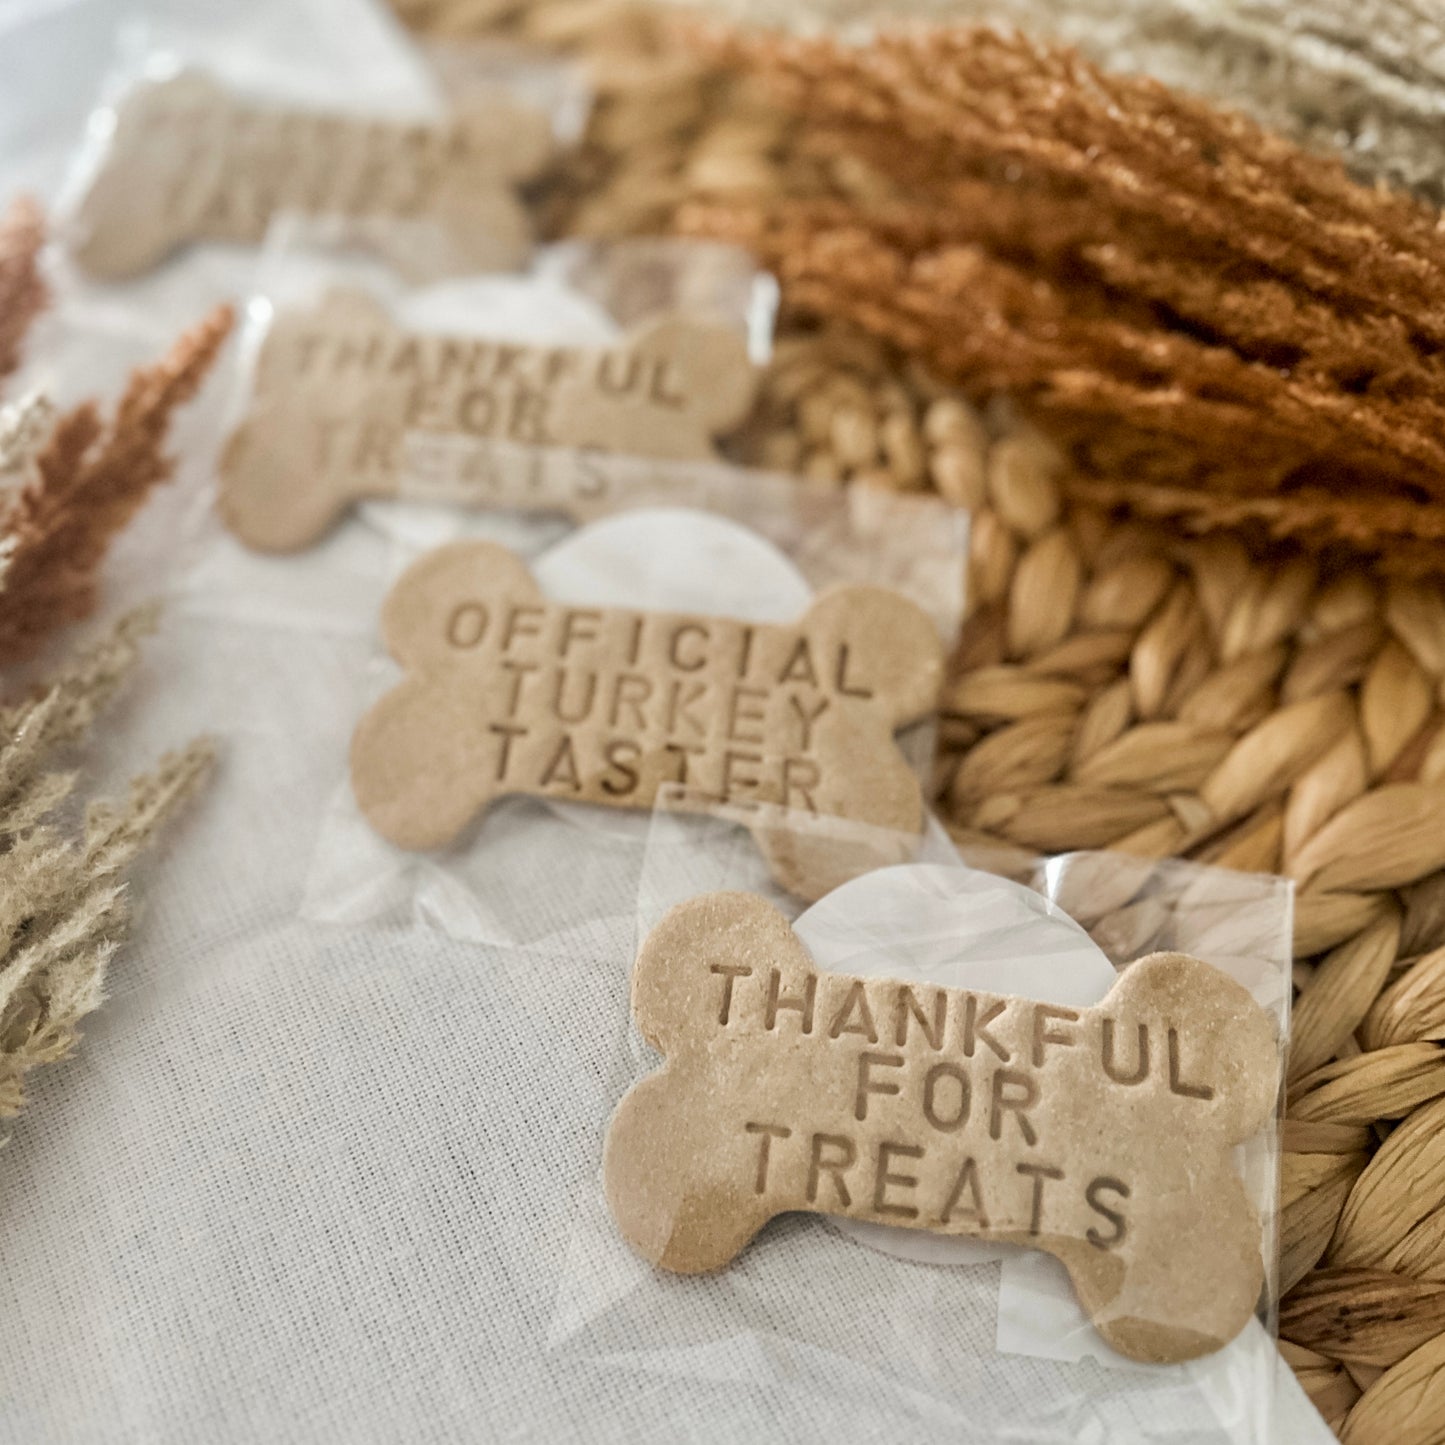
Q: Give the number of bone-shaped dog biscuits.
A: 4